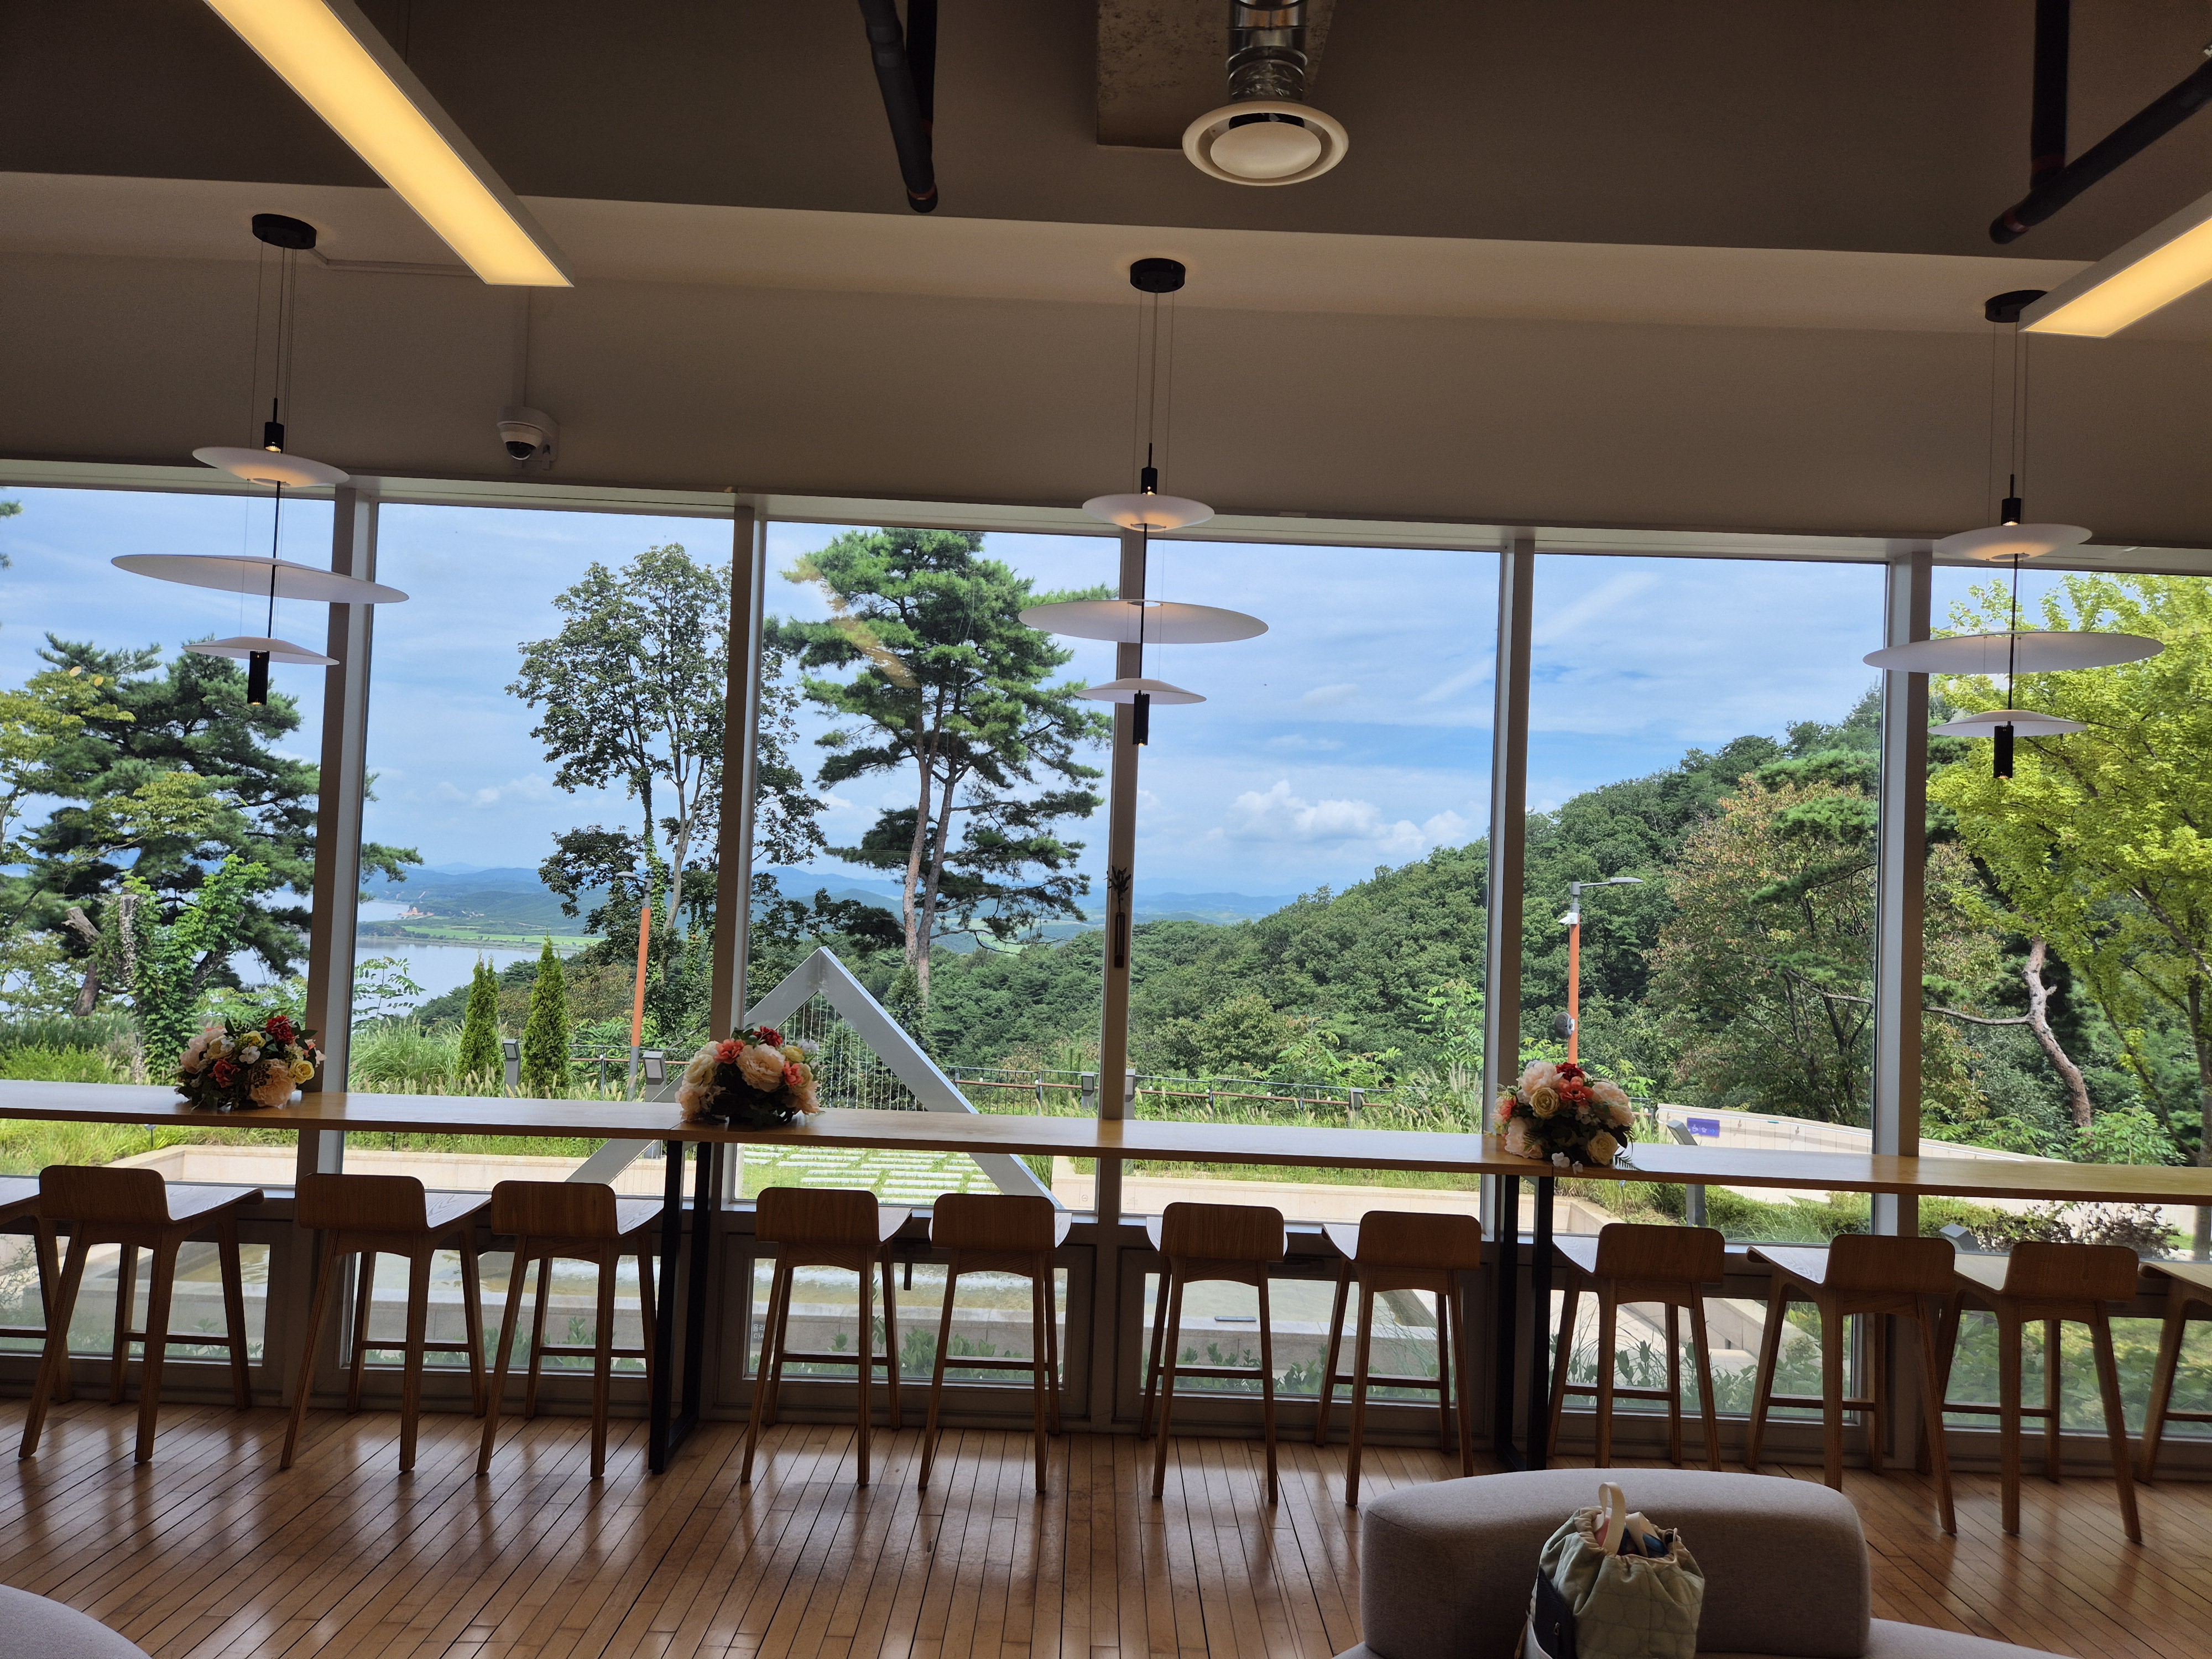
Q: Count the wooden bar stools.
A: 12